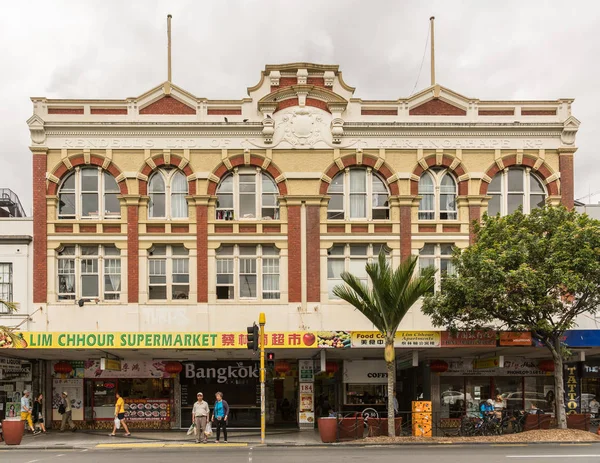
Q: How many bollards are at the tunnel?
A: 0